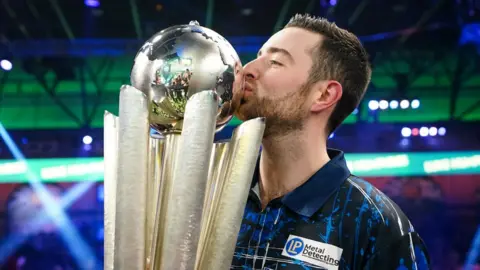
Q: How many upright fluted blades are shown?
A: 4